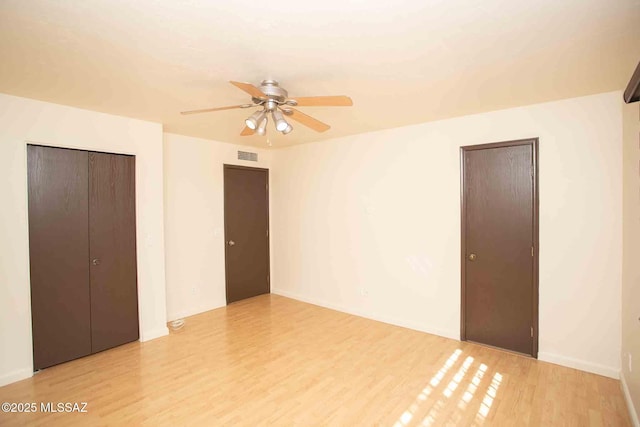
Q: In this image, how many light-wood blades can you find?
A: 5